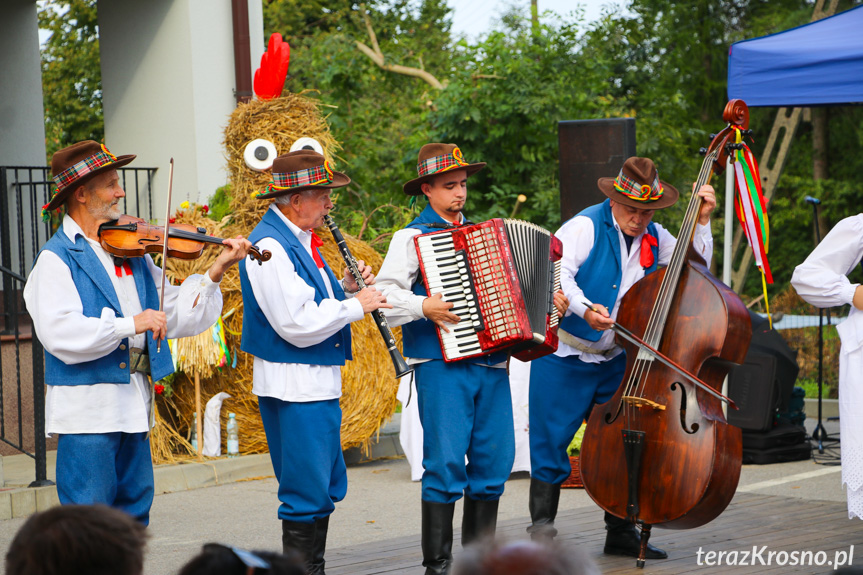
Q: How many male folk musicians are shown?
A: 4